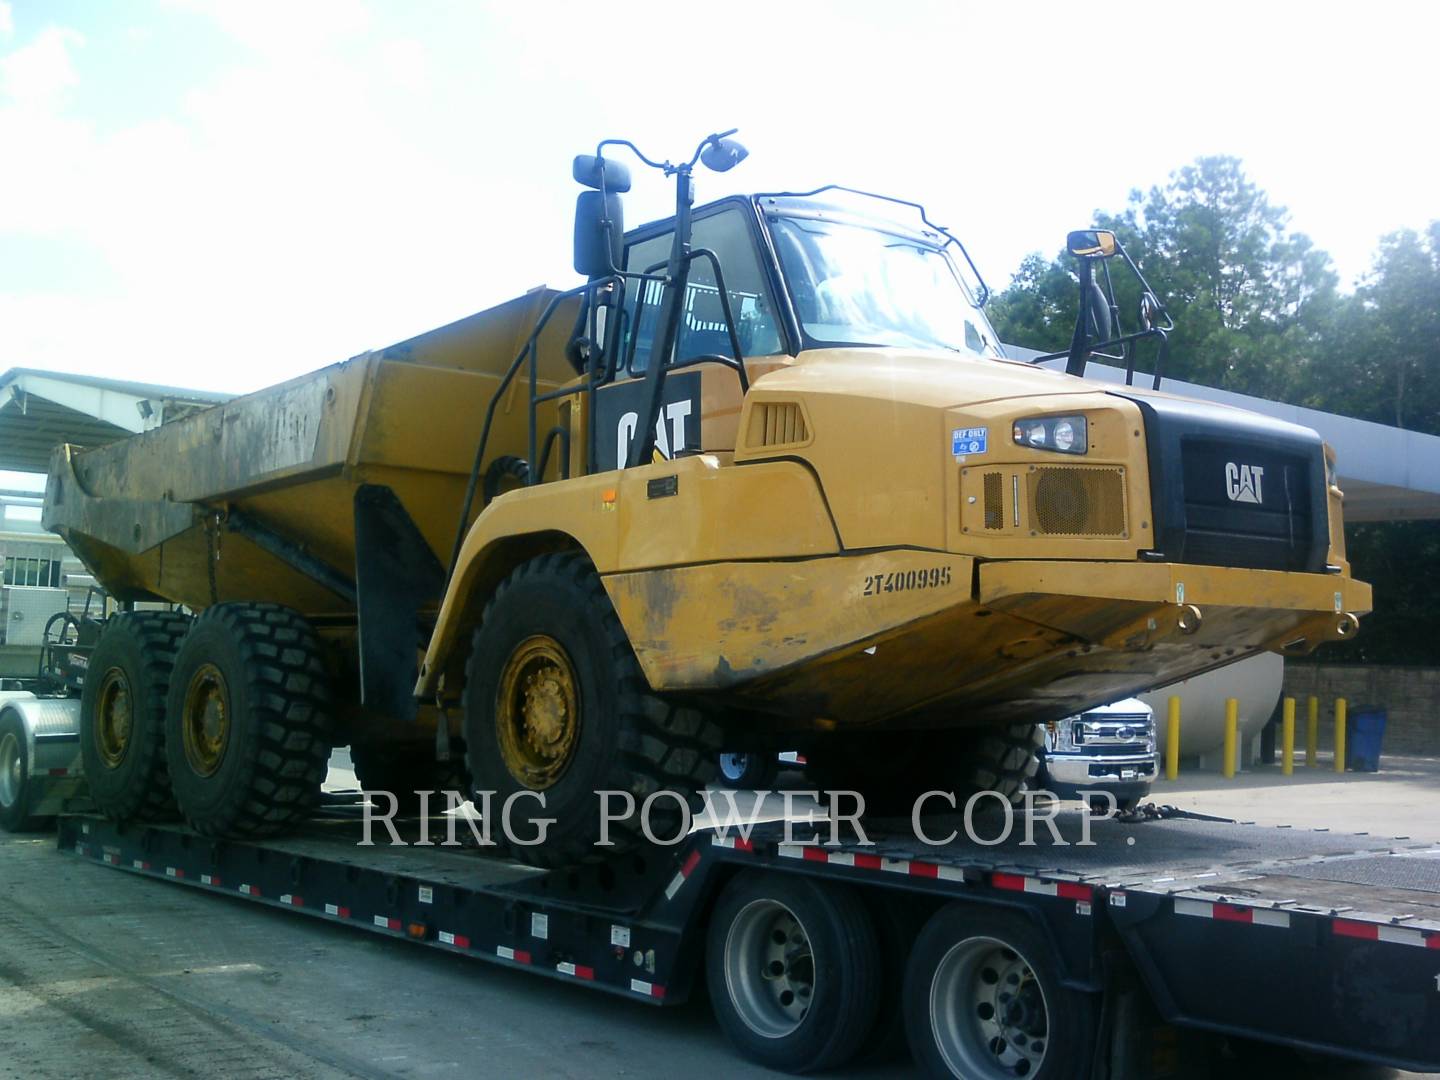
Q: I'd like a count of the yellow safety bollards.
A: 5